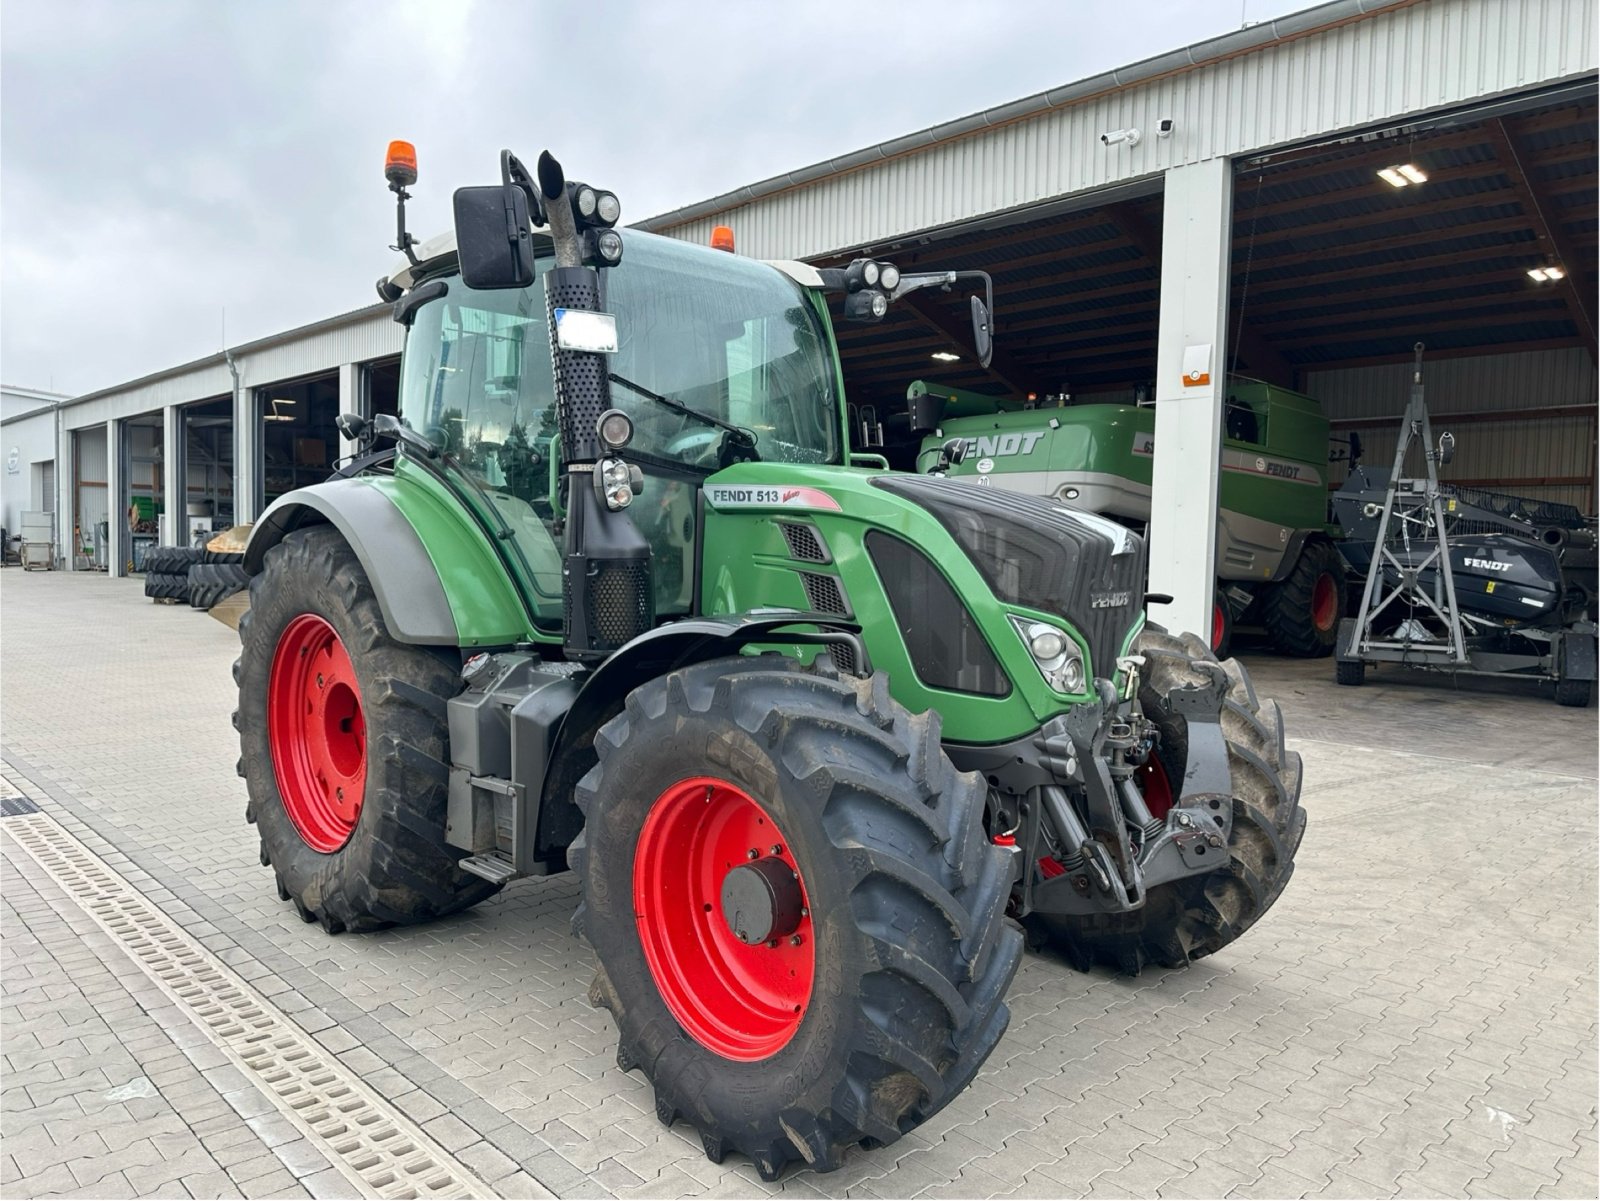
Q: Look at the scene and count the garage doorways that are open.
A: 7